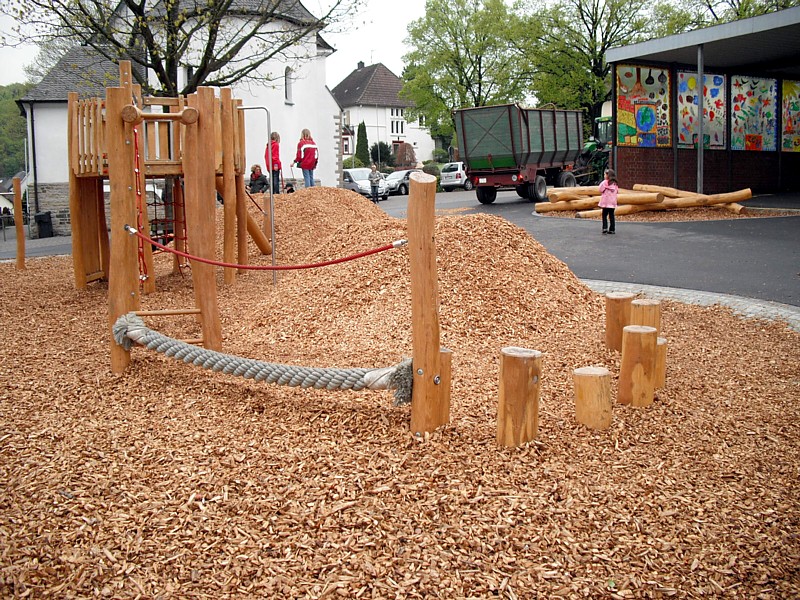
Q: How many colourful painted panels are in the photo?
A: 4